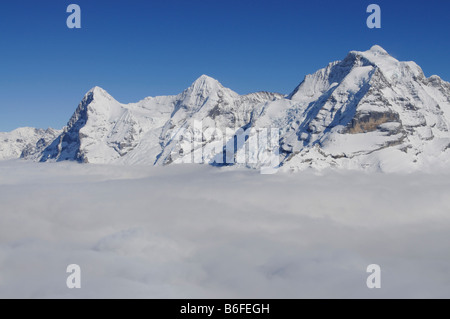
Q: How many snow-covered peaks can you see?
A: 3